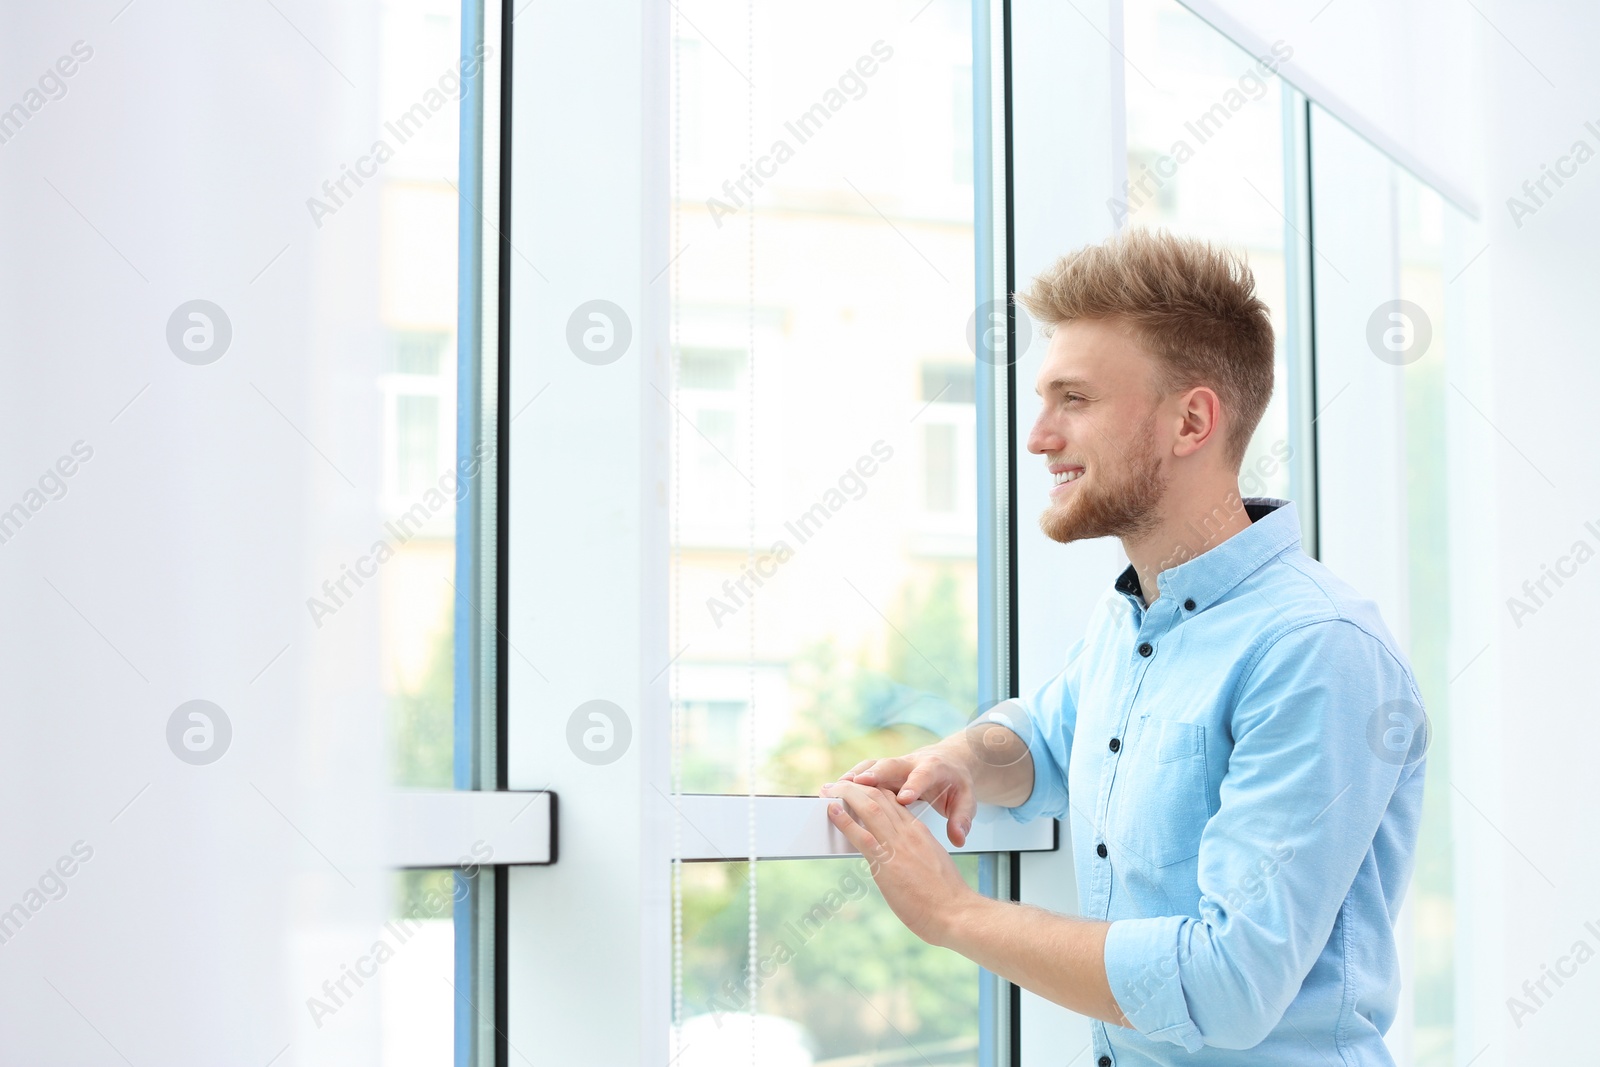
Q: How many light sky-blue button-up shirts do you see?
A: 1